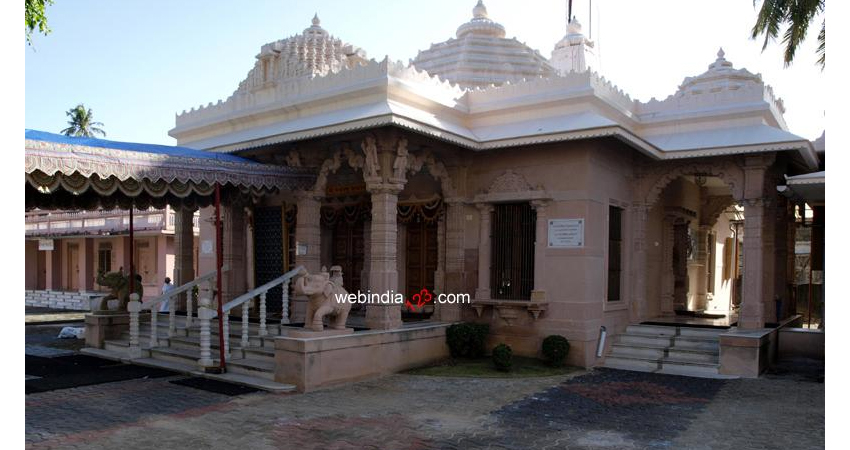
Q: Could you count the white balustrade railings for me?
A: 2